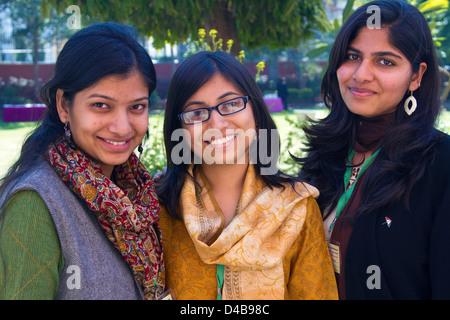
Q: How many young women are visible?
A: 3